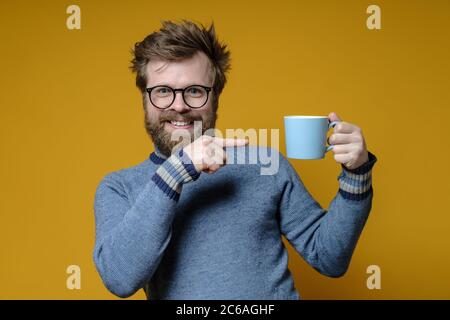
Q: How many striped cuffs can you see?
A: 2